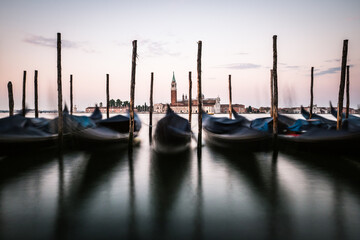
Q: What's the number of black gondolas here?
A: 5